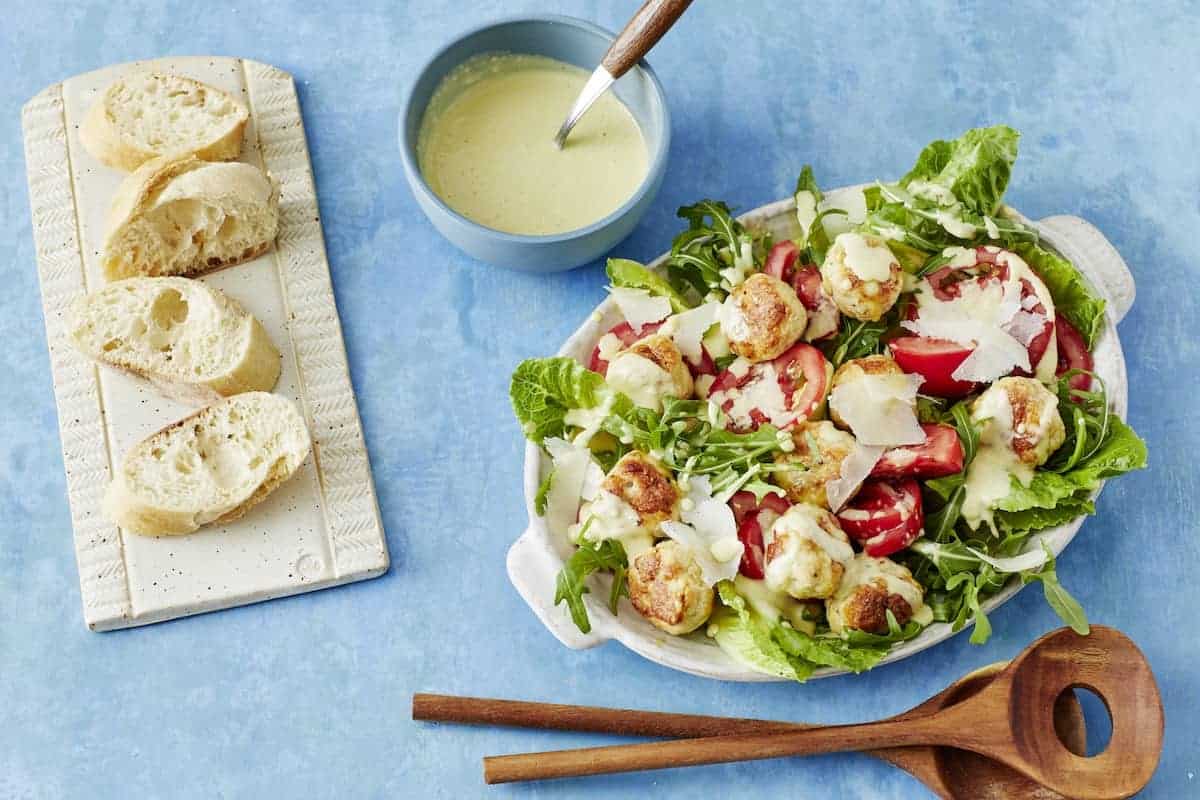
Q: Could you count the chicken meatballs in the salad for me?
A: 10